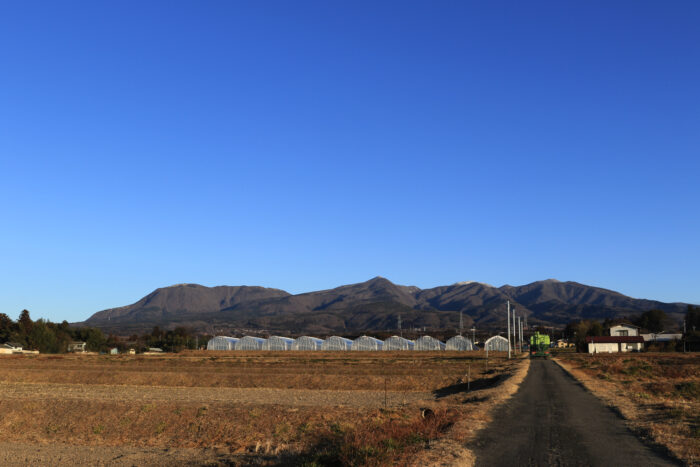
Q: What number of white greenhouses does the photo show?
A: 10